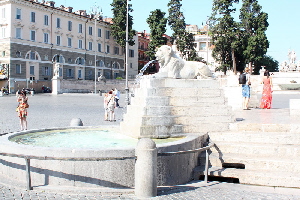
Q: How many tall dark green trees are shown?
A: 5